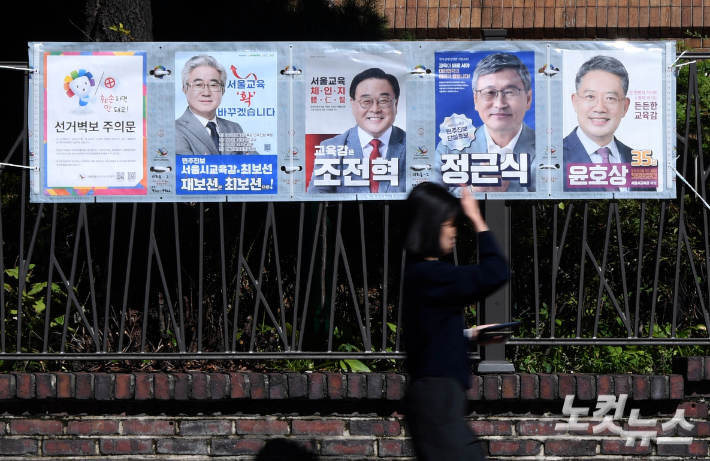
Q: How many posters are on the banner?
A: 5